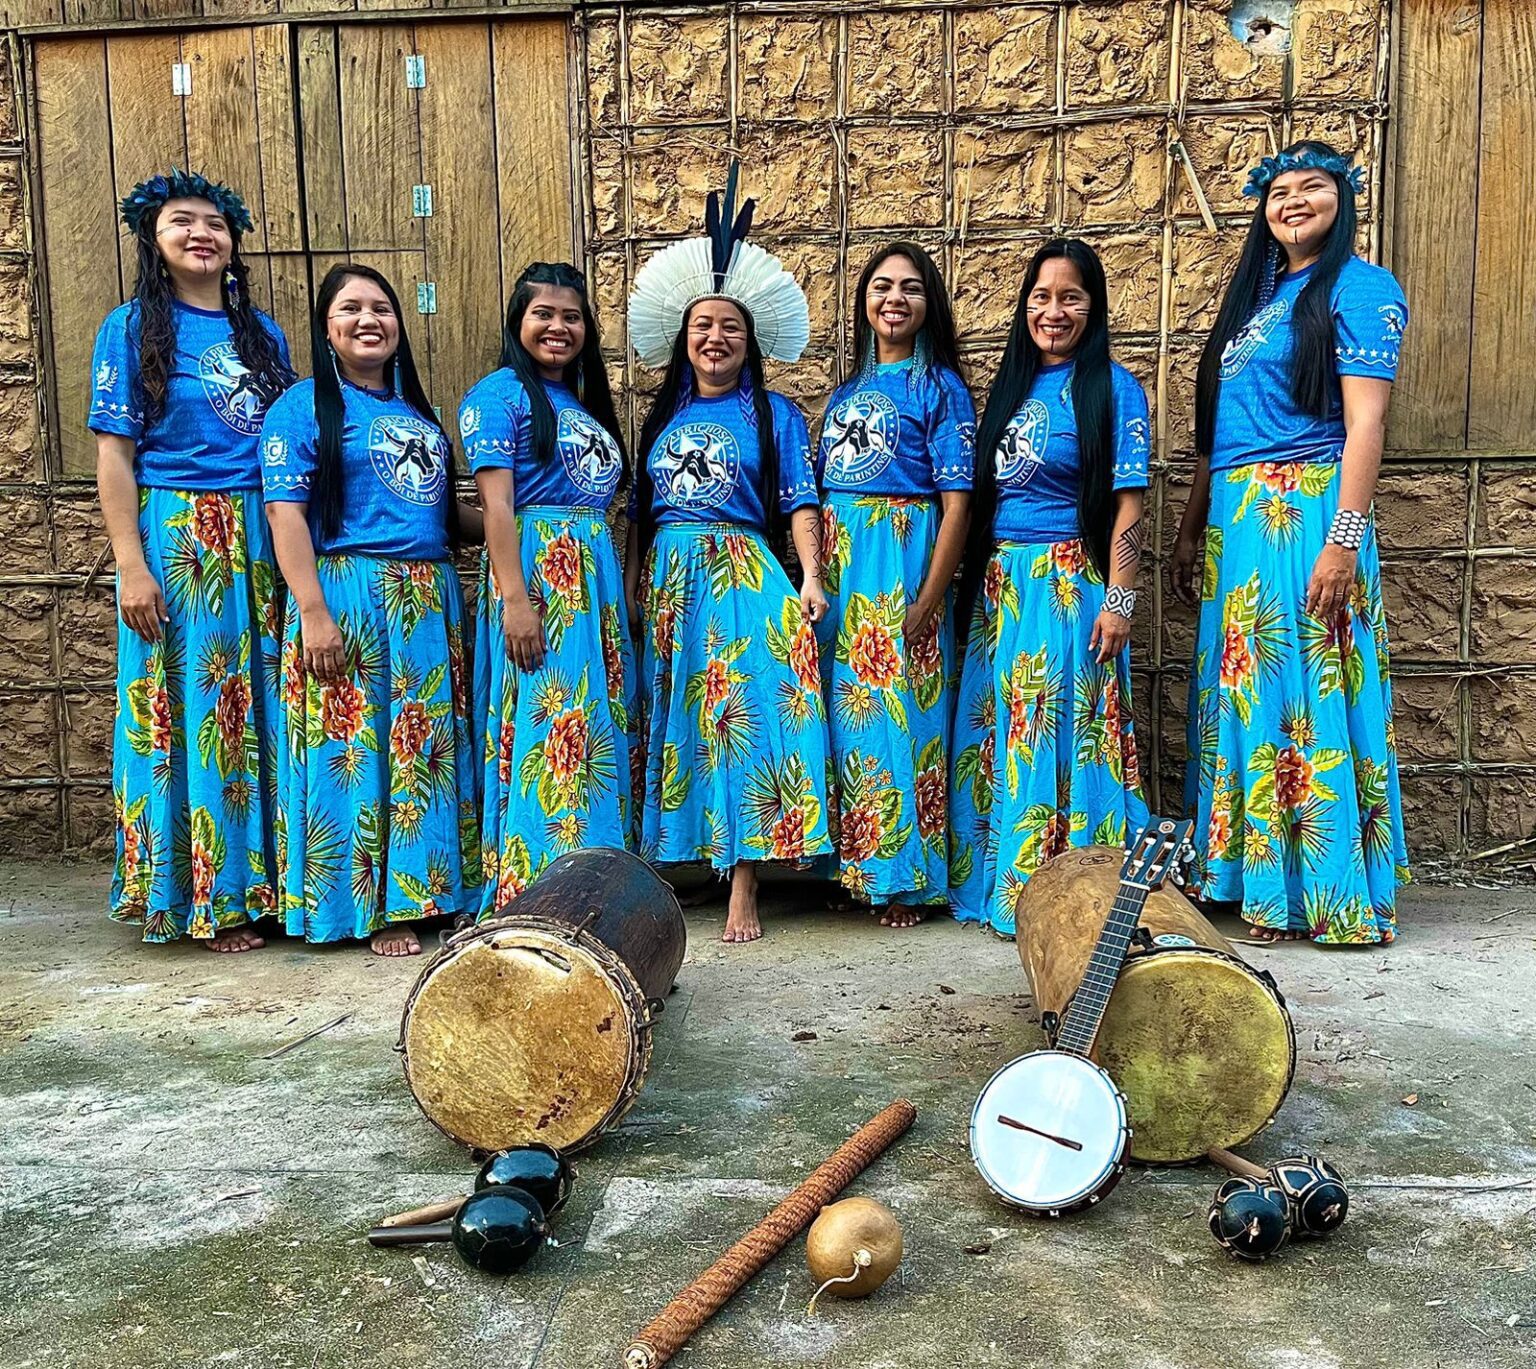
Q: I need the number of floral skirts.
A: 7